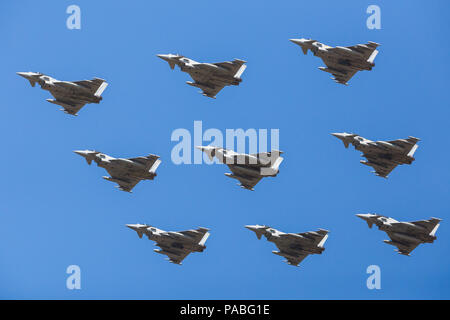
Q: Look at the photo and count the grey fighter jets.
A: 9